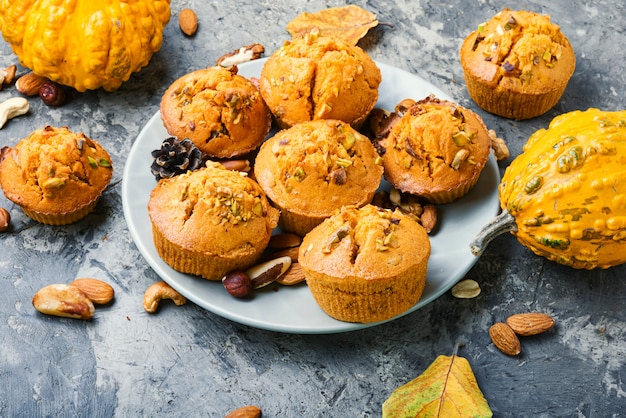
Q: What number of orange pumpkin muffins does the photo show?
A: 8